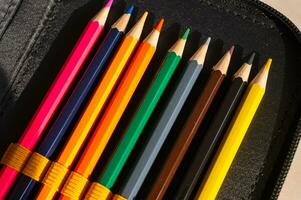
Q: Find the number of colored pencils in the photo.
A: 9